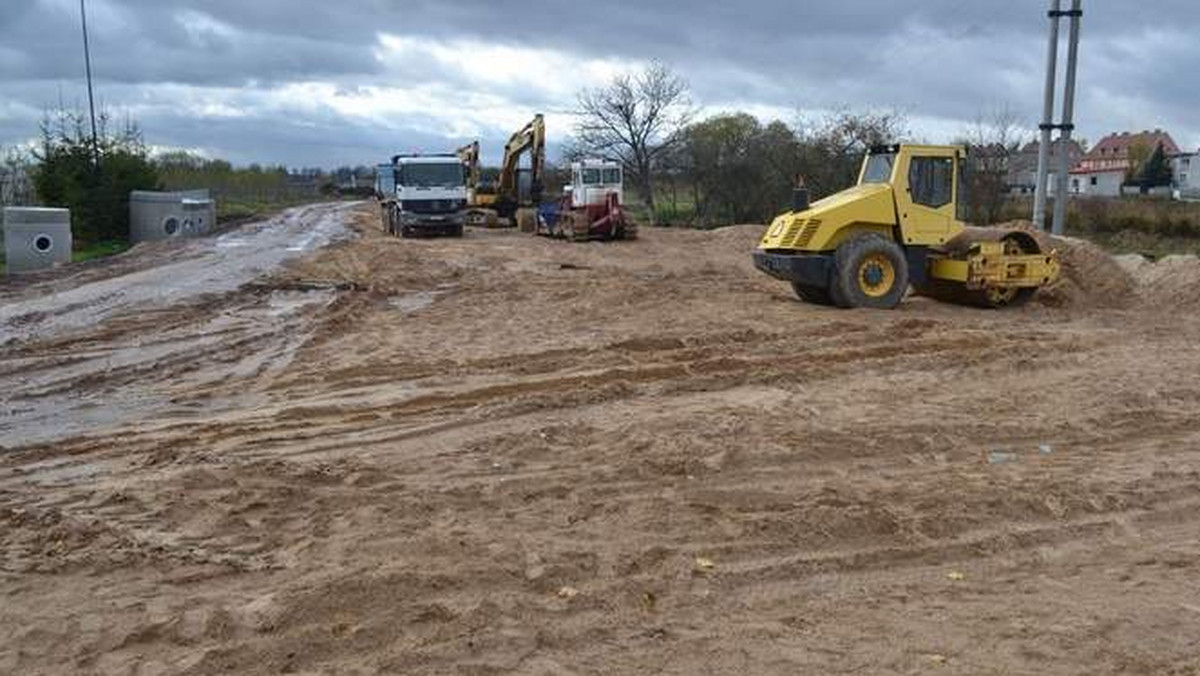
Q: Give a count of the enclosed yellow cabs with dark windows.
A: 1